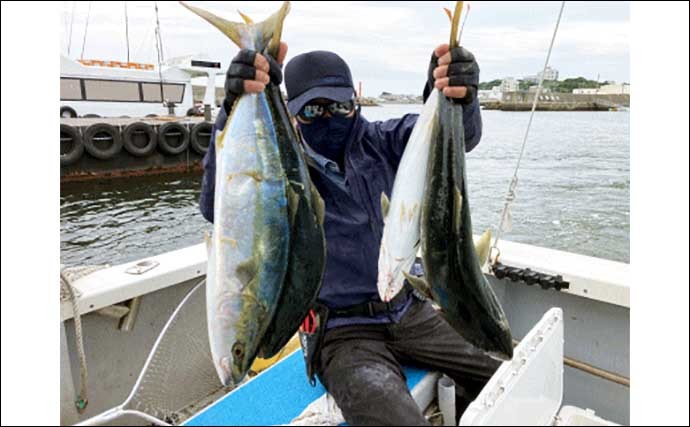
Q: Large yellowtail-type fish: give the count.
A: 4